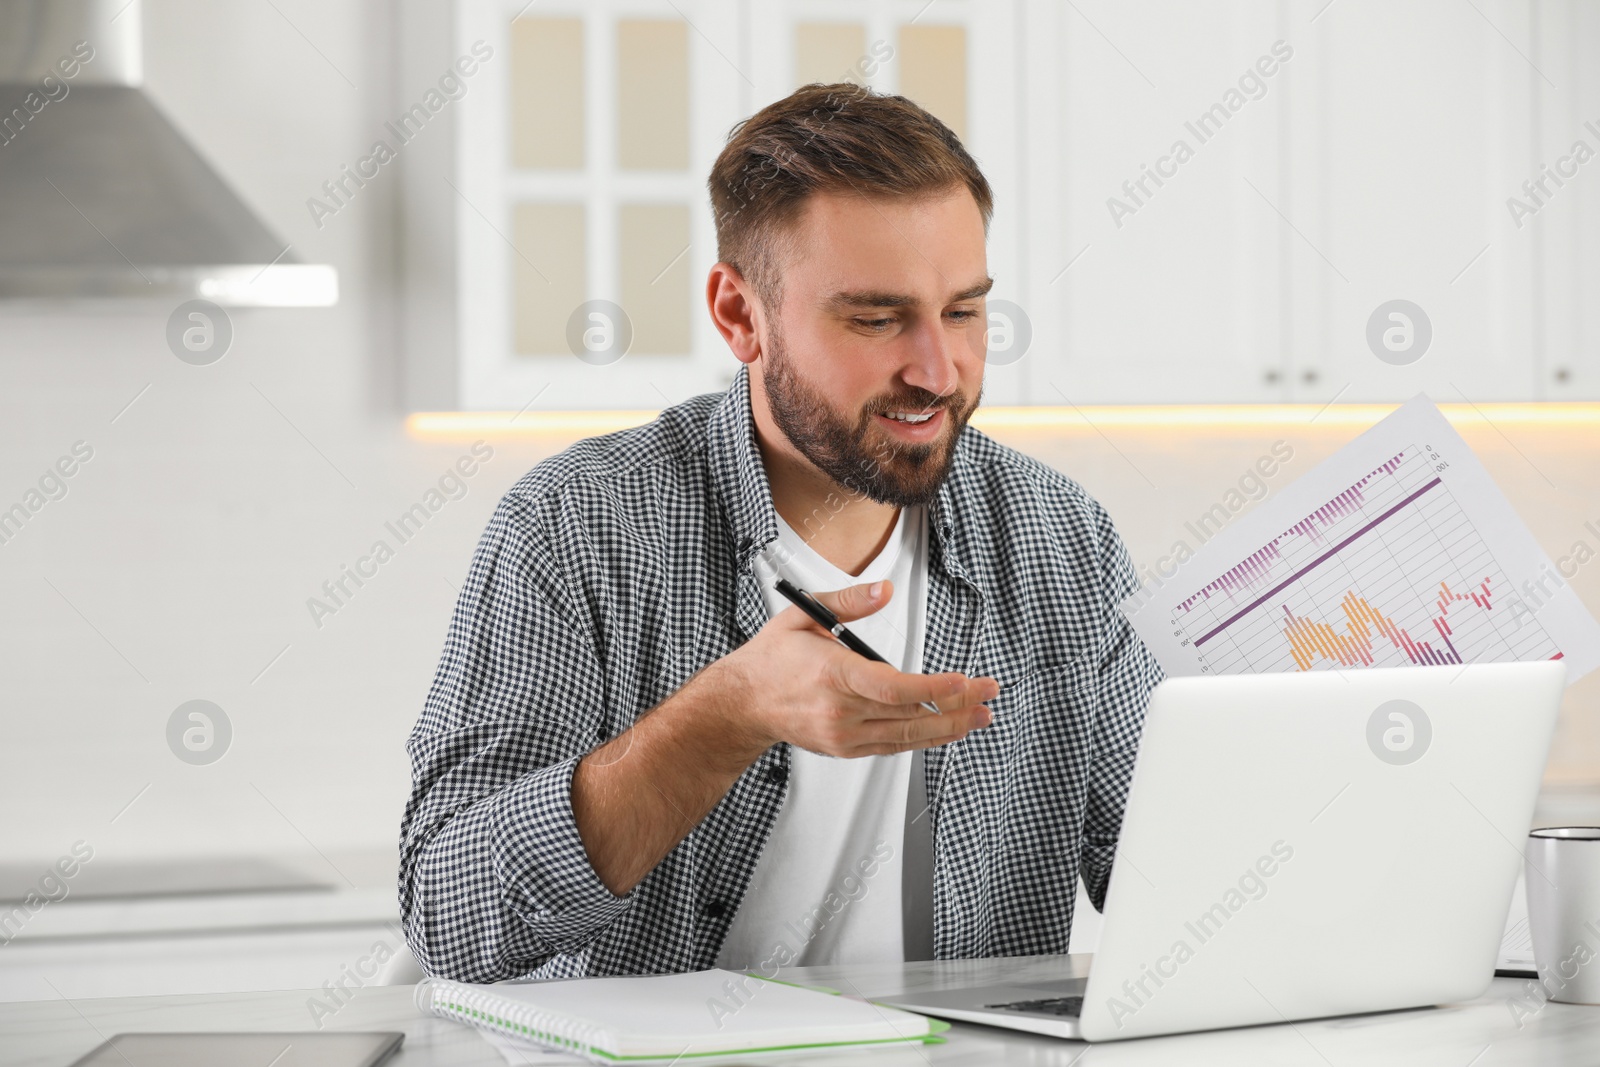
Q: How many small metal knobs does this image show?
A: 3